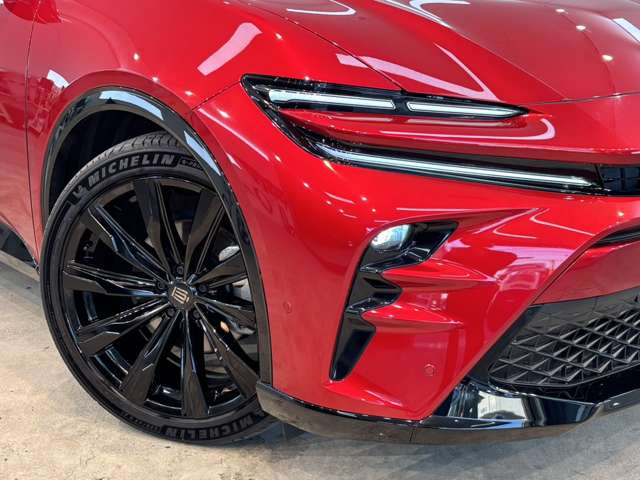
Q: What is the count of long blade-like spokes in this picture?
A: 10